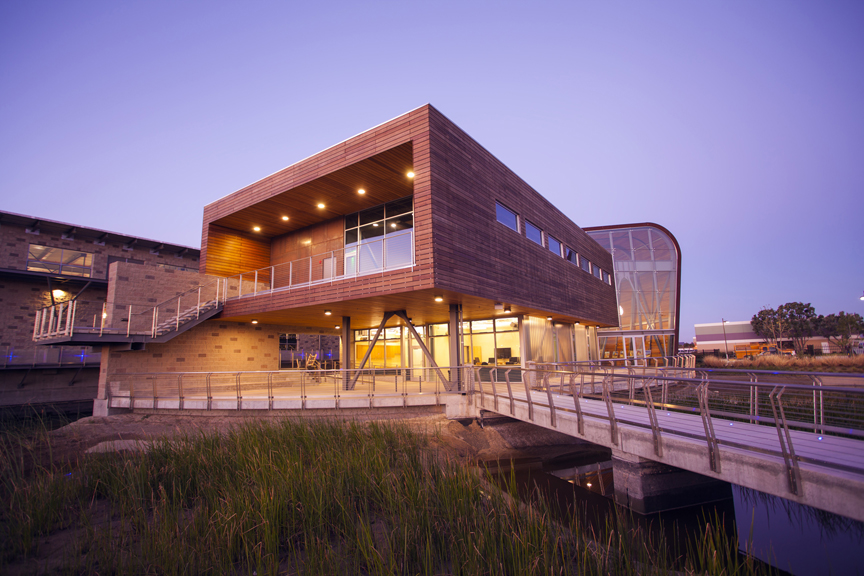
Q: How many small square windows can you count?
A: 7